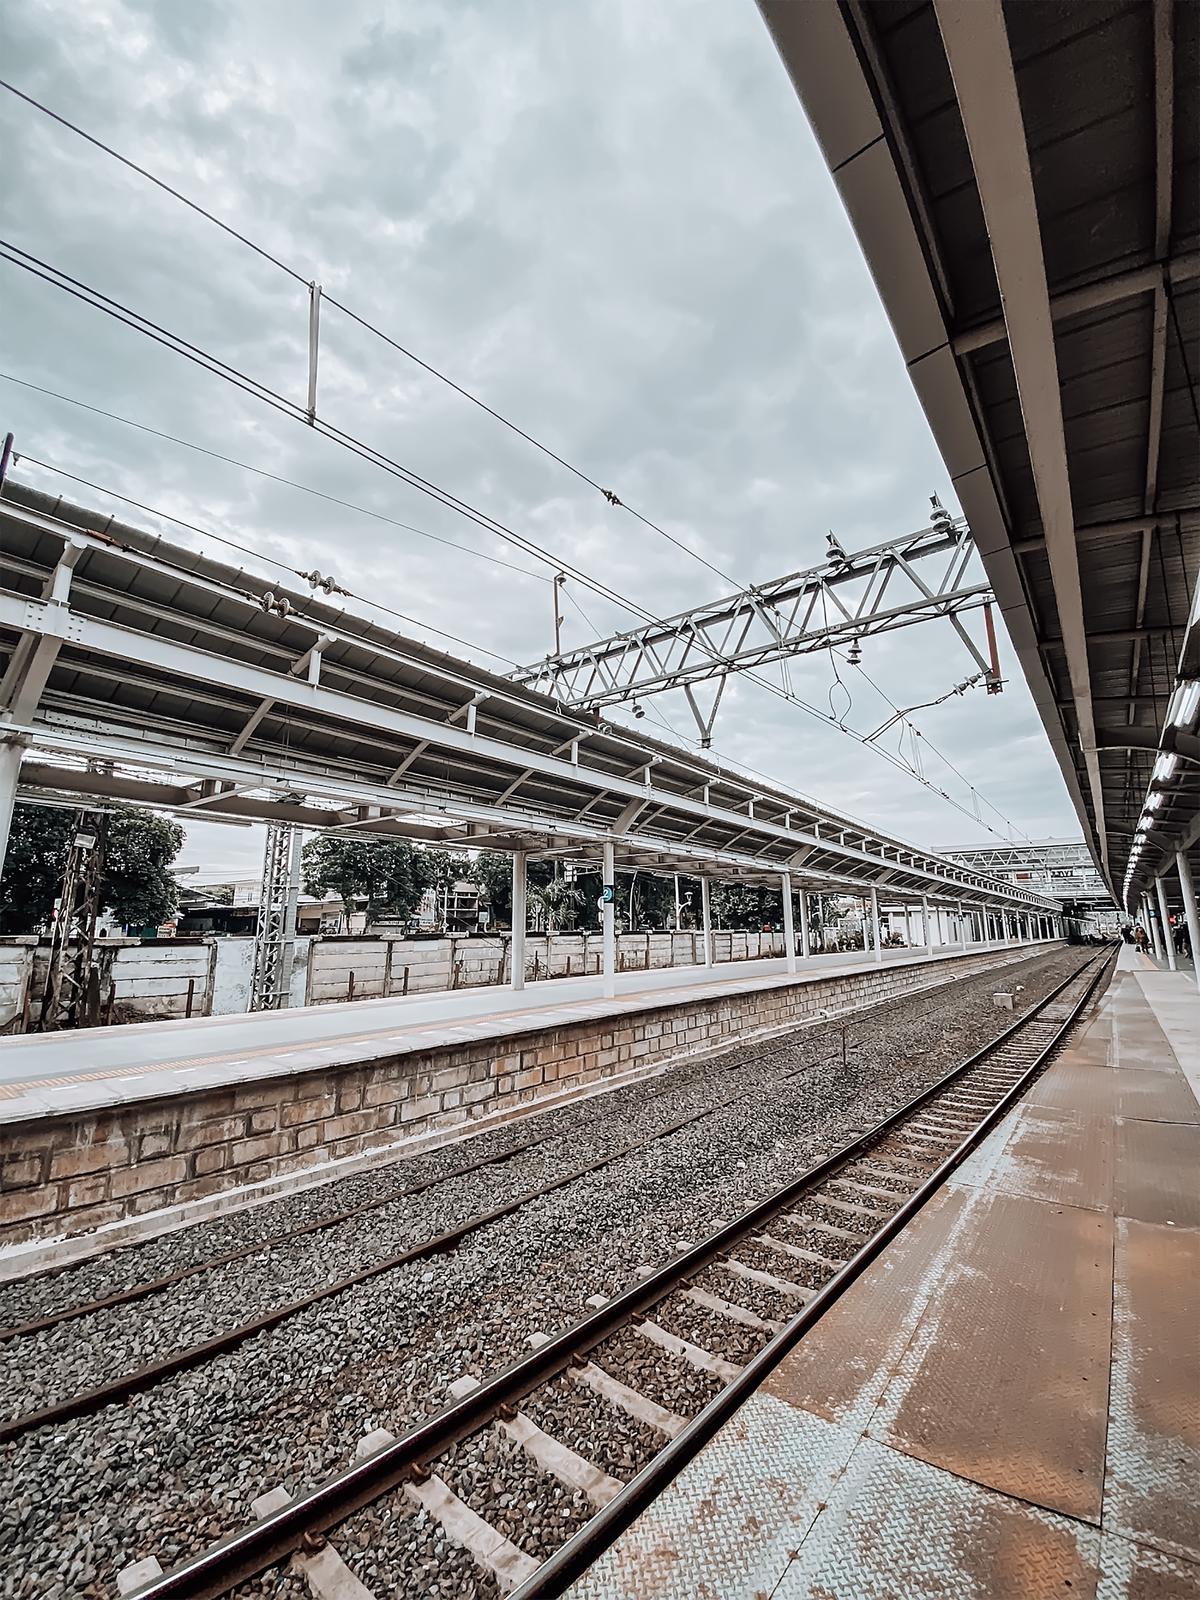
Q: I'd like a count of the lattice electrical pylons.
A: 2